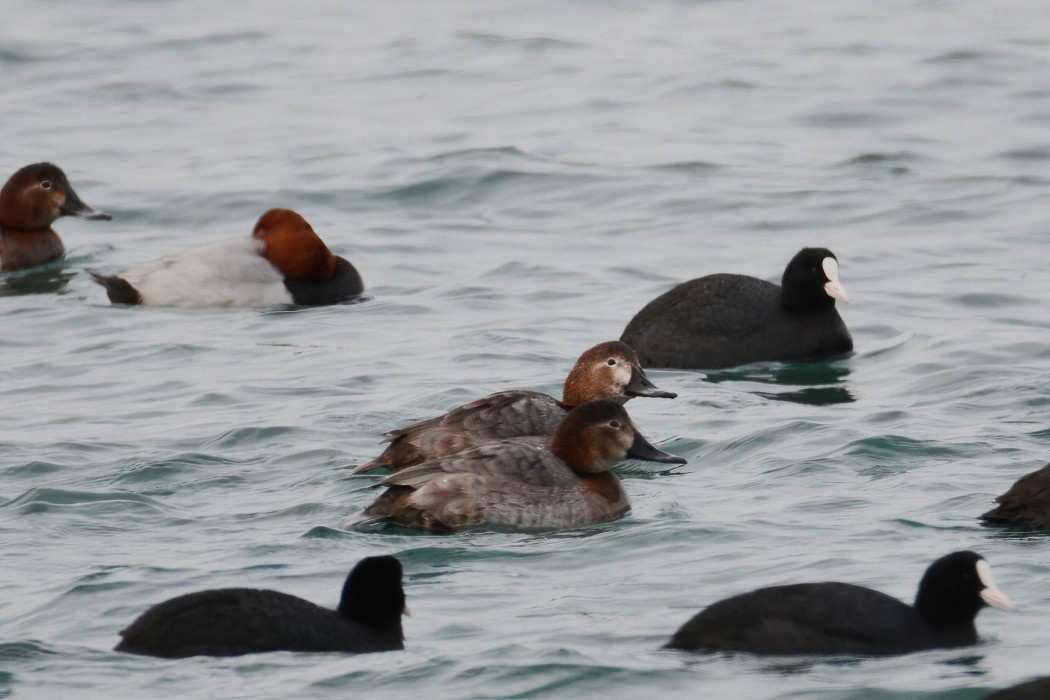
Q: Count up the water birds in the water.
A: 9